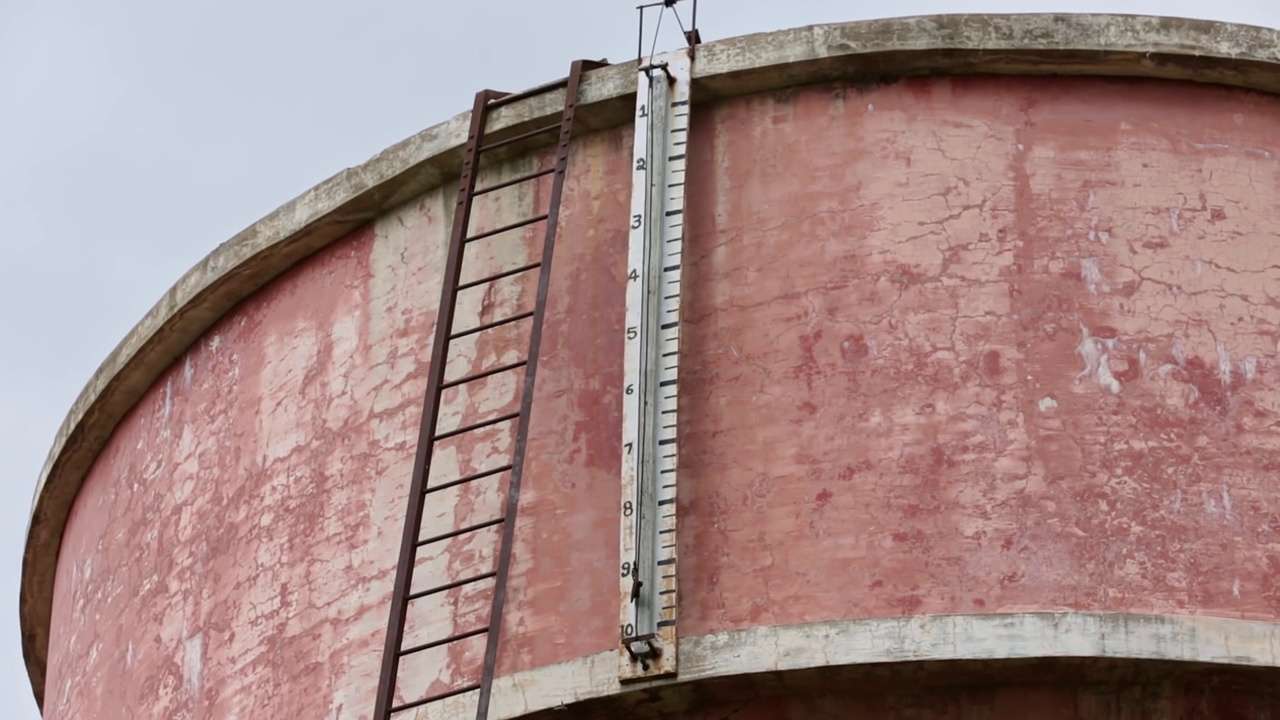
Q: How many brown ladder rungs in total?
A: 13